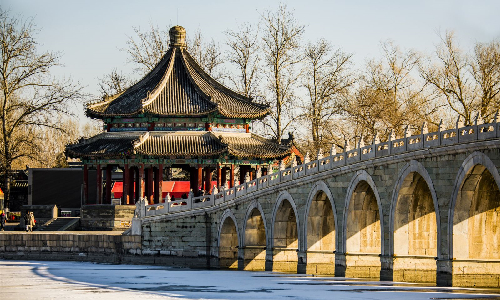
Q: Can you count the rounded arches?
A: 7